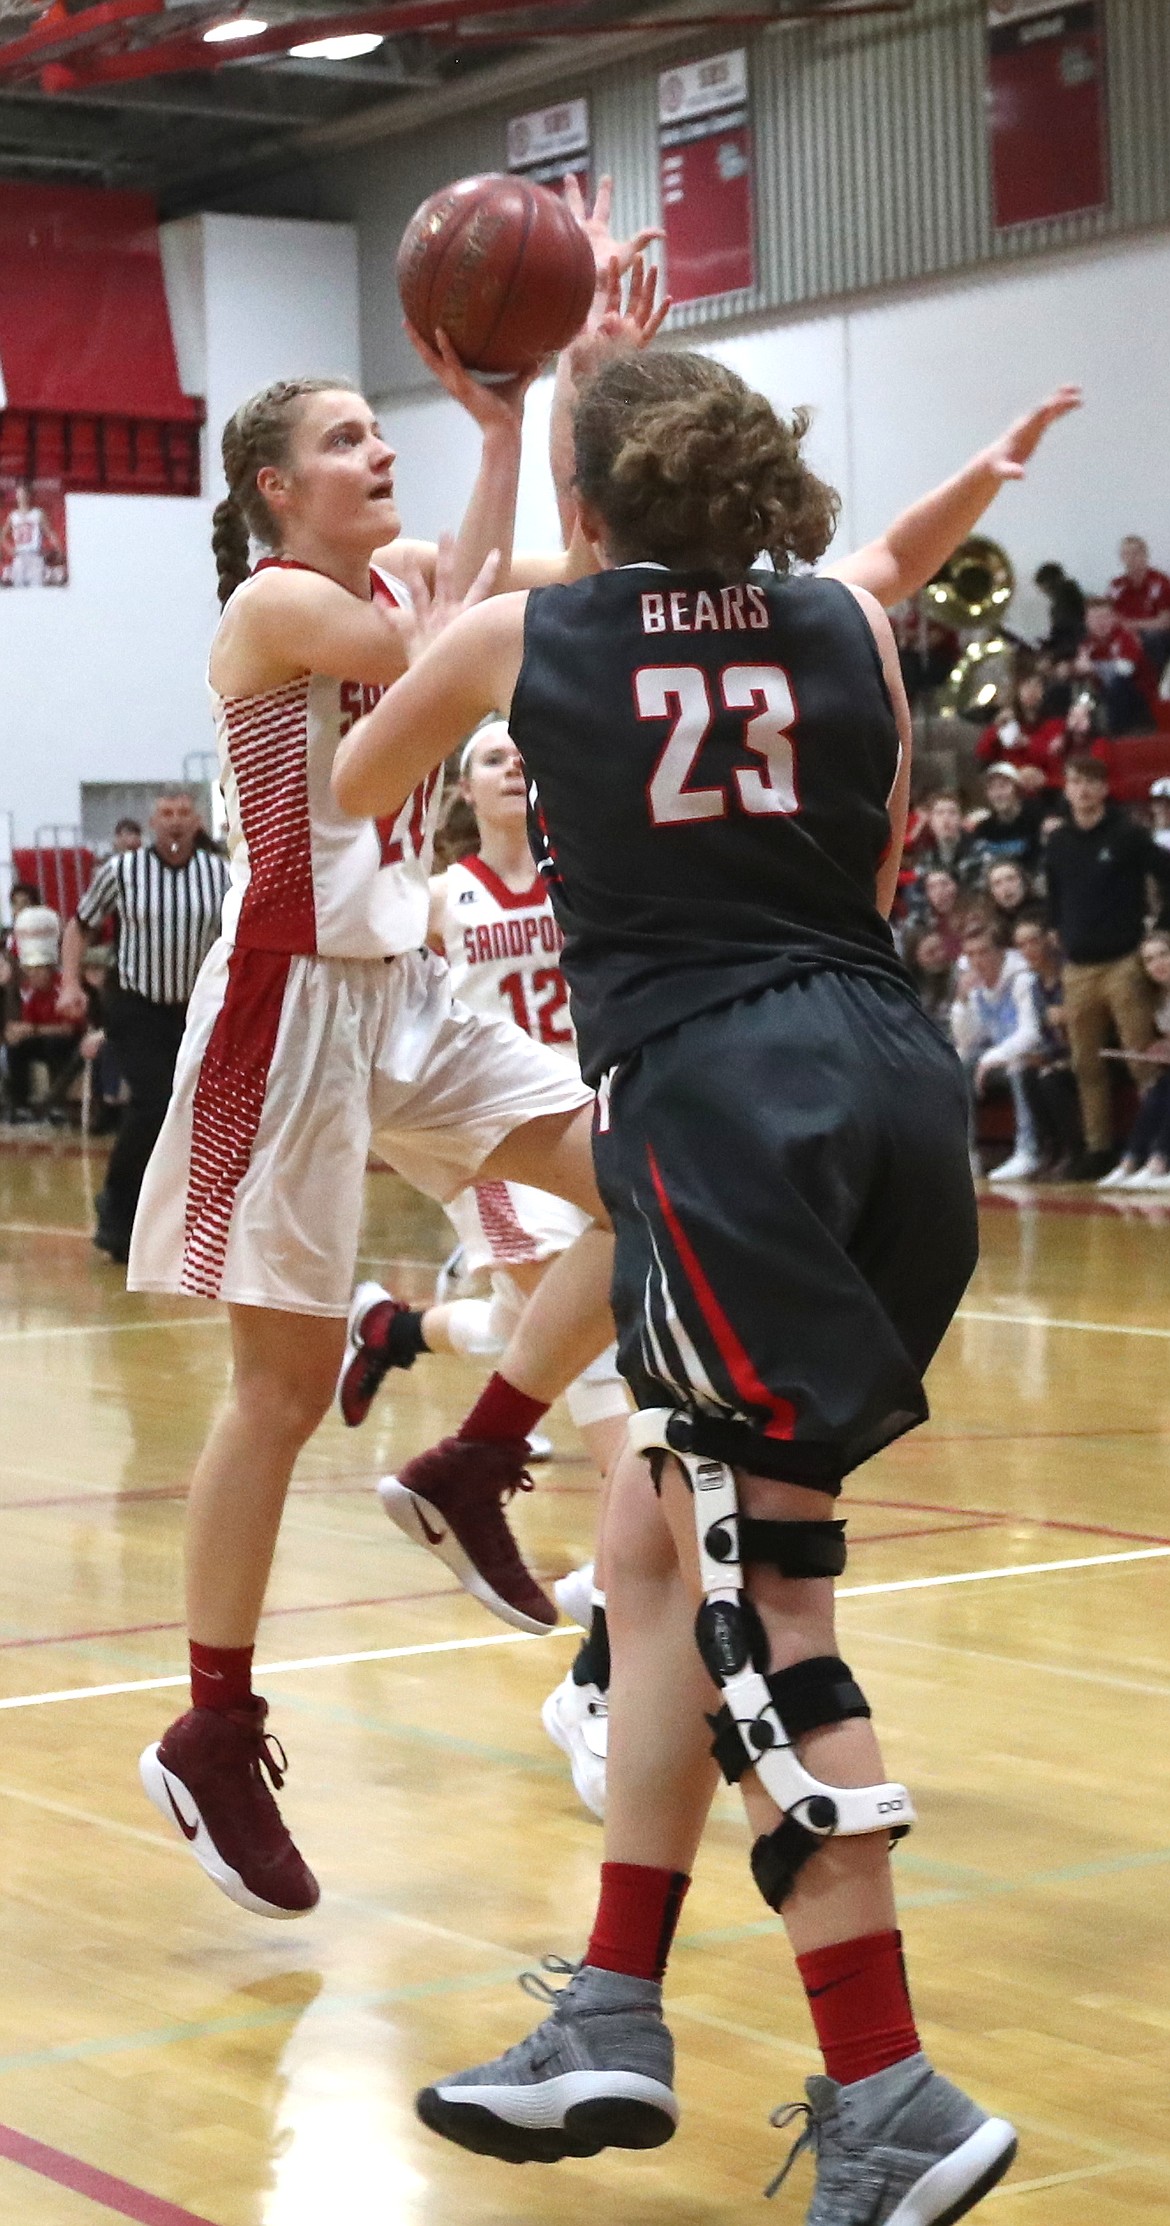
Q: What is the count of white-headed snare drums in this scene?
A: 0